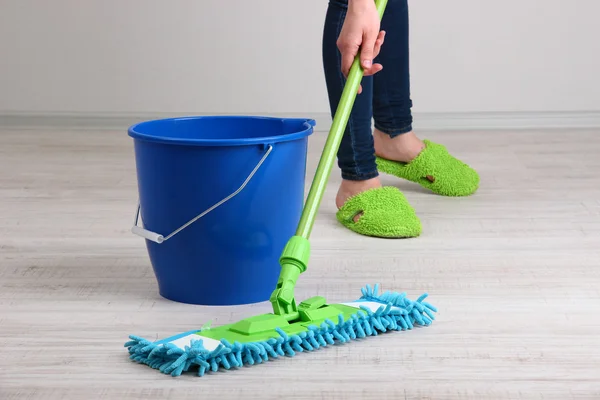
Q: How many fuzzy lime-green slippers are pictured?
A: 2